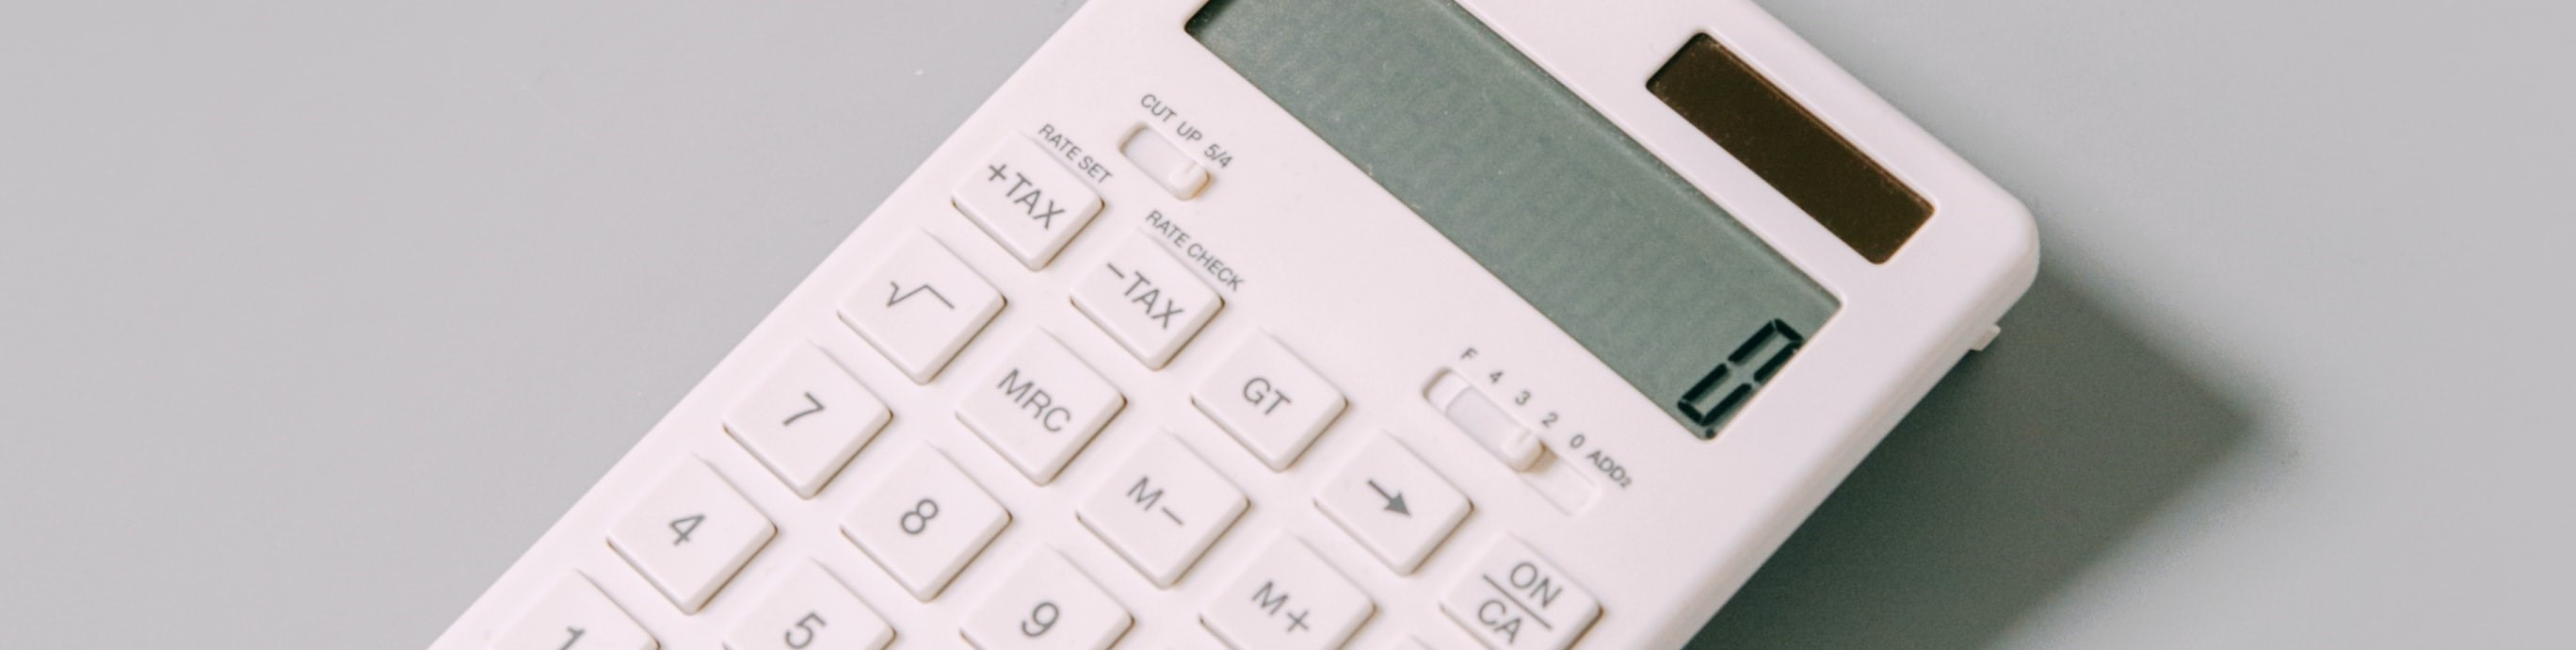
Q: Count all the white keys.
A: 15